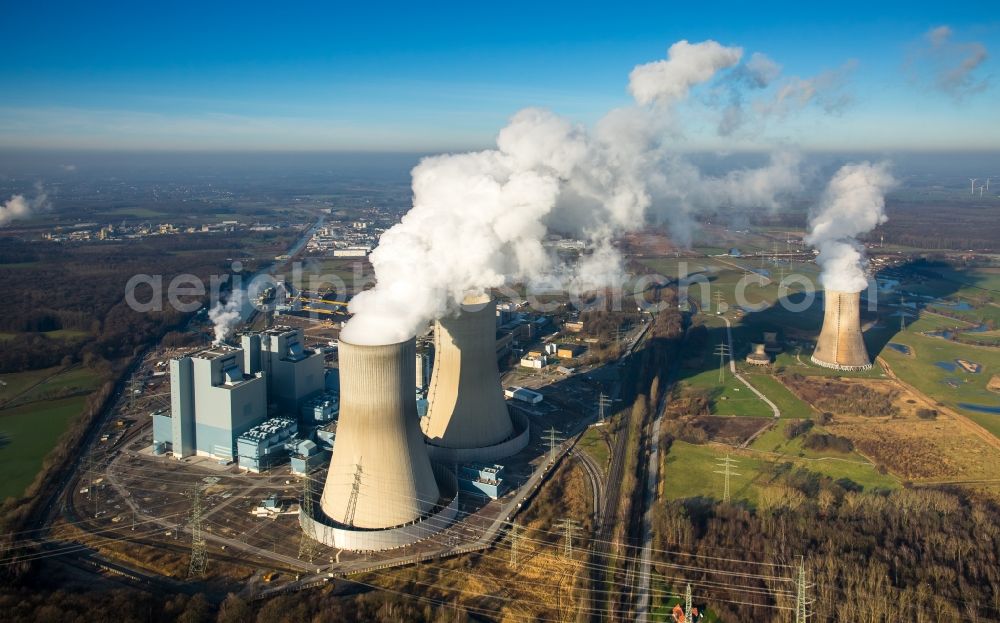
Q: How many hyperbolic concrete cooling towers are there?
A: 3